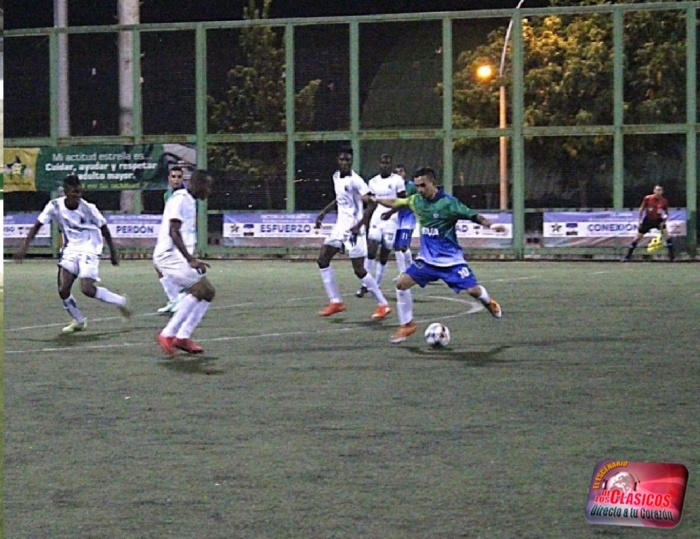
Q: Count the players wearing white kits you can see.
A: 4